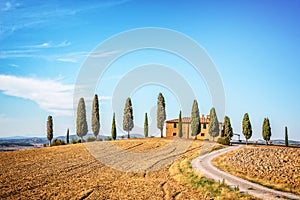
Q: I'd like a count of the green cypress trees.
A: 15